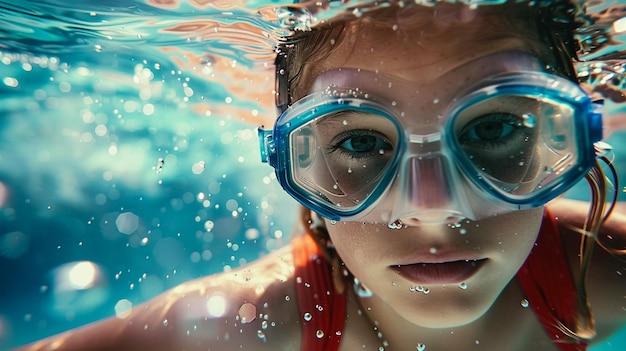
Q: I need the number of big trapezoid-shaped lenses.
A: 2